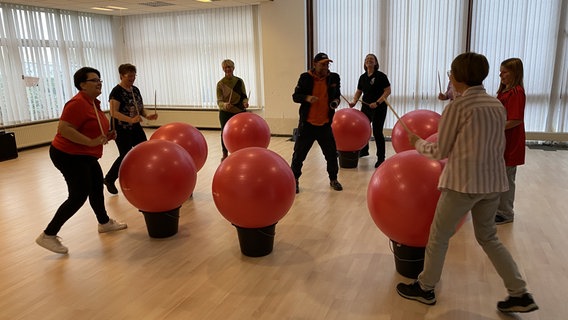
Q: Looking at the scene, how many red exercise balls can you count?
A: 8